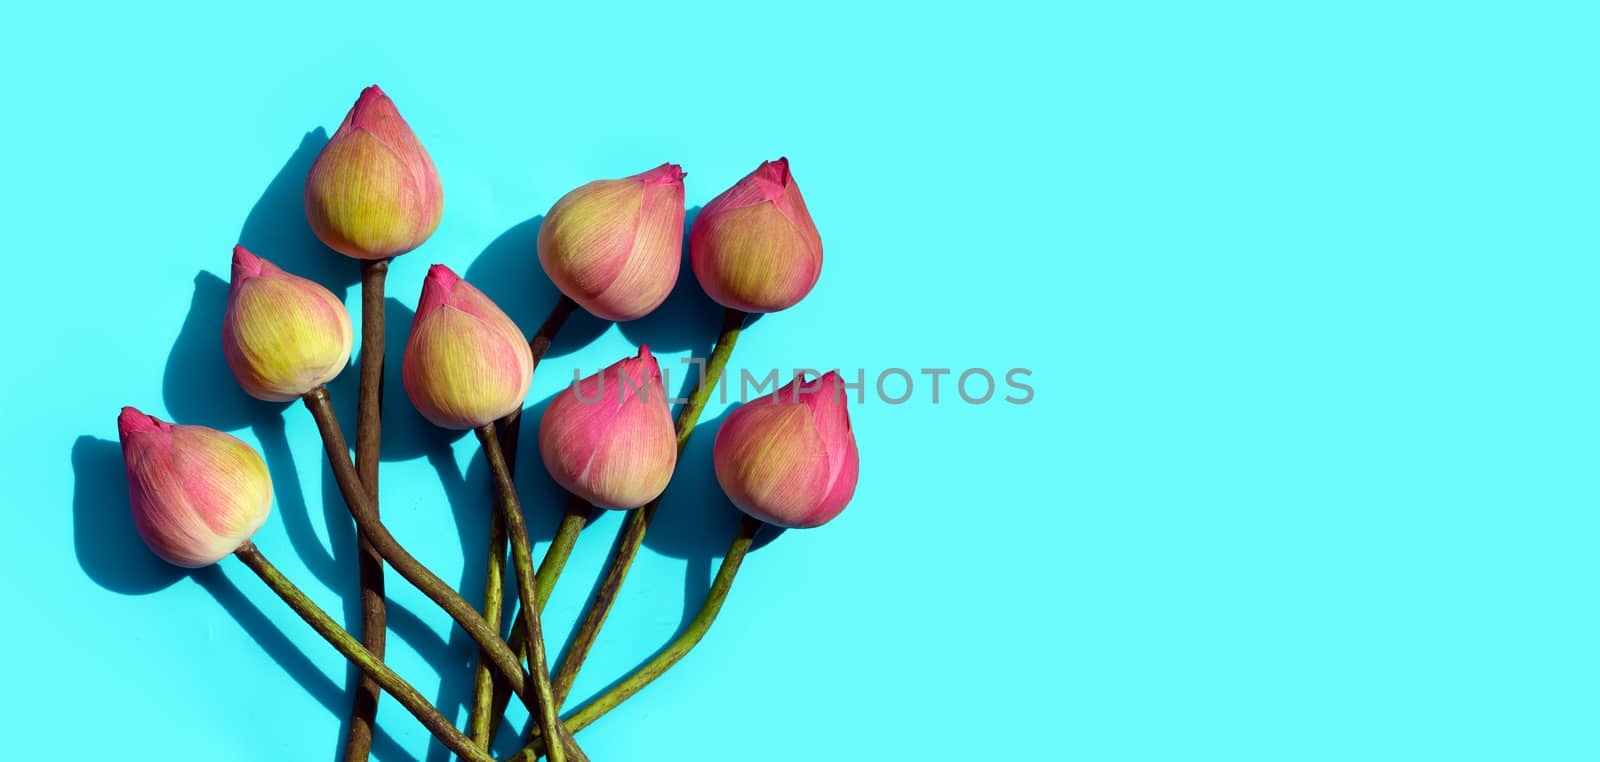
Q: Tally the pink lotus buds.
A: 8